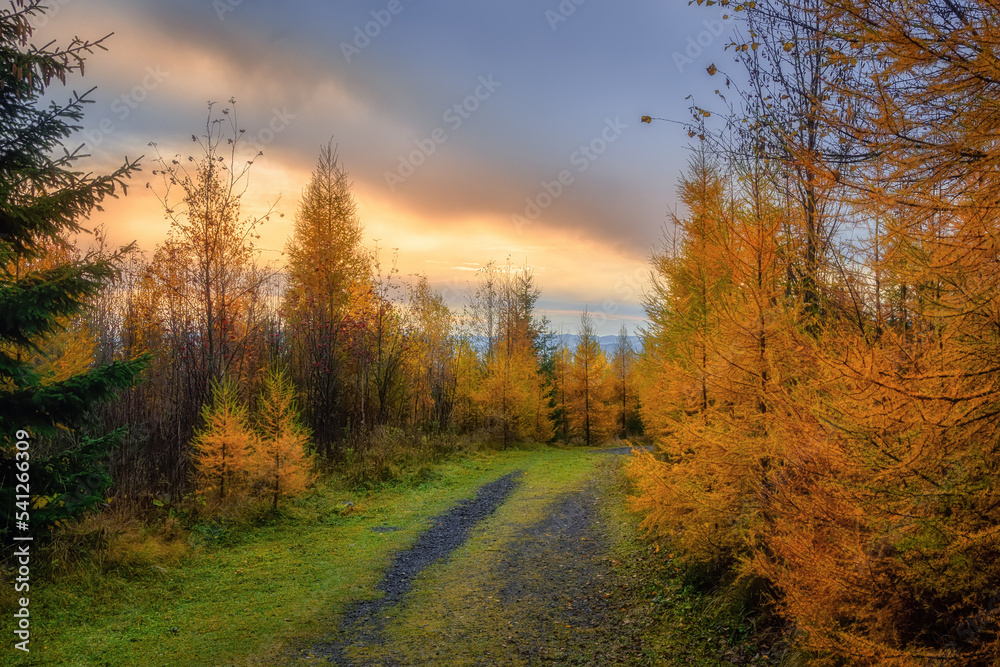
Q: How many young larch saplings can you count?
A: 2